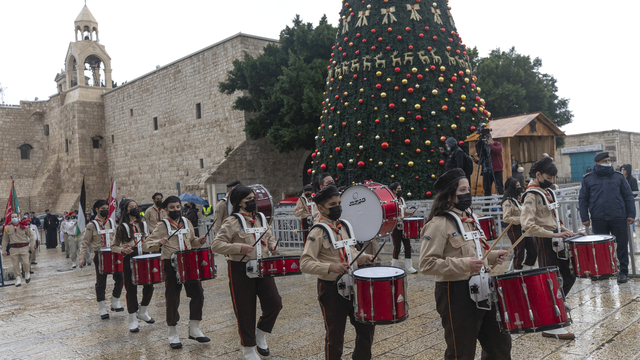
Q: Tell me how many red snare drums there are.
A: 9